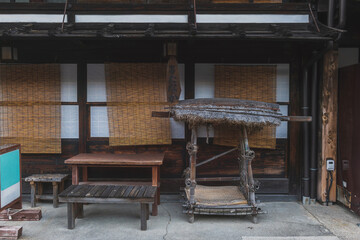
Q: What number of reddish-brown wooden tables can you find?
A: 1